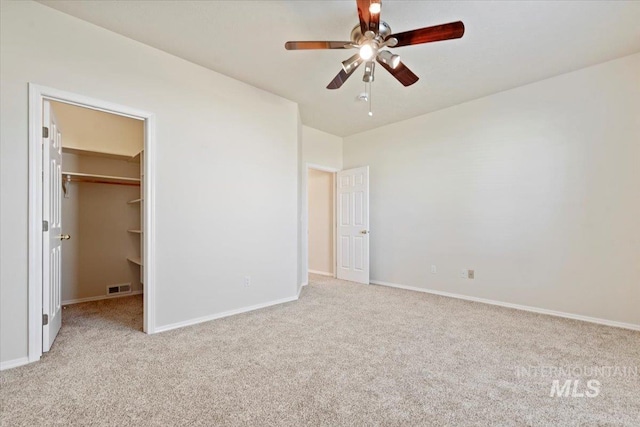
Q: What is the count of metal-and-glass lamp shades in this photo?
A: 4